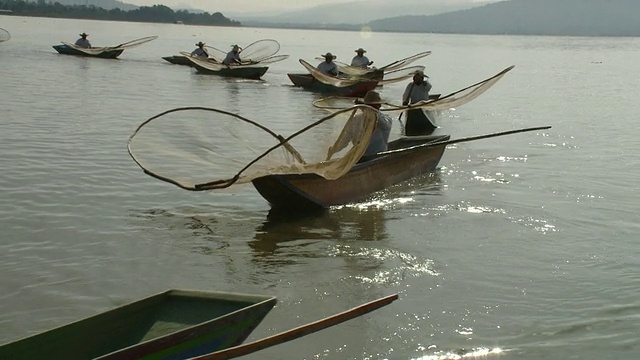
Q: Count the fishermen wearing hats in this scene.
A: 7